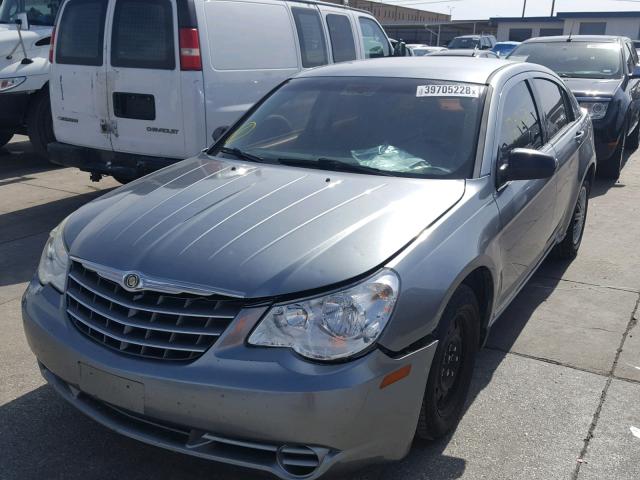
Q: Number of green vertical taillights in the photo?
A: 0